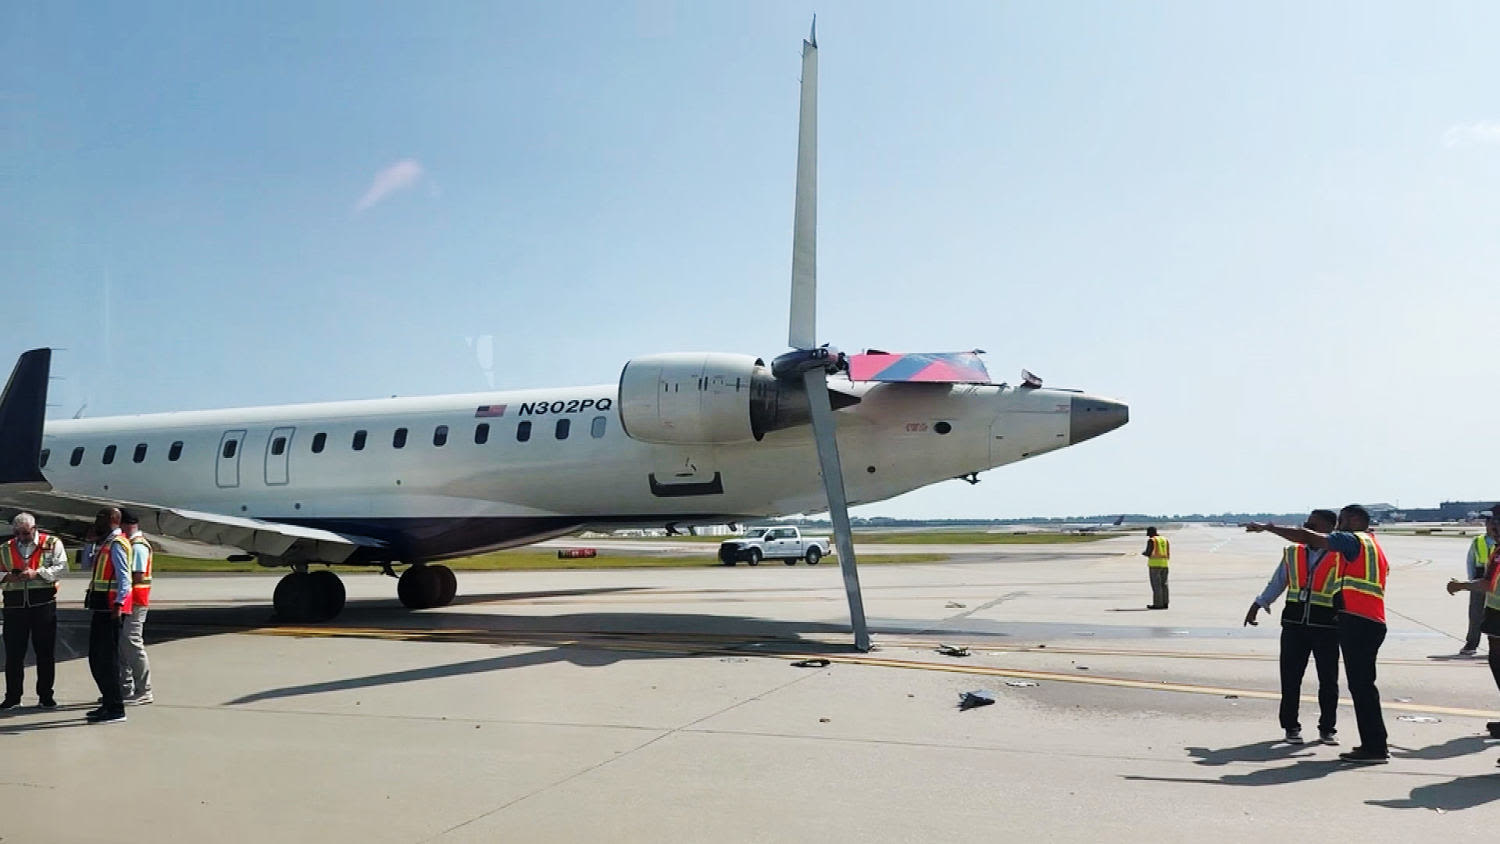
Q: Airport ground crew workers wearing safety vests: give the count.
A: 8